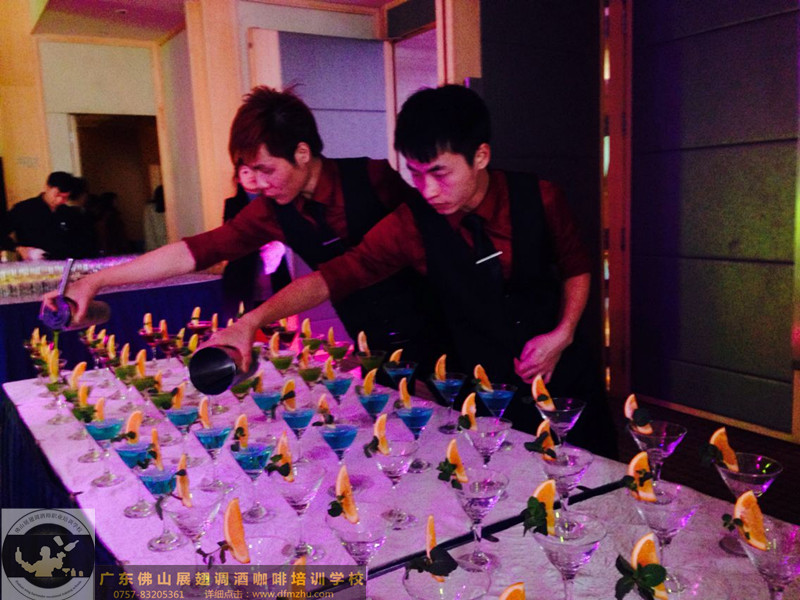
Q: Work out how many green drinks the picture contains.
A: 14